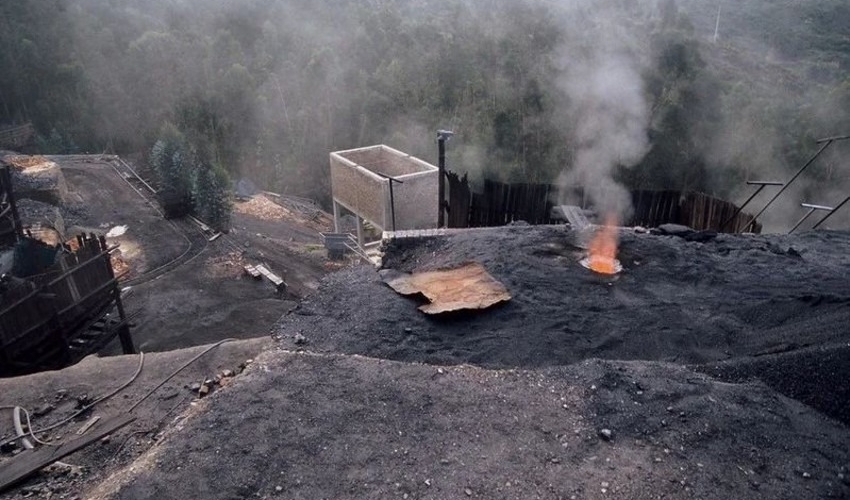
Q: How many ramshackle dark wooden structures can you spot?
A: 2